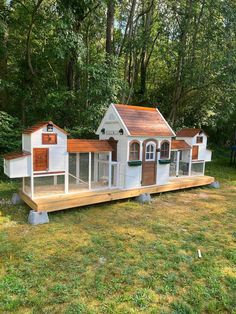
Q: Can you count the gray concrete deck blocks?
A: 4